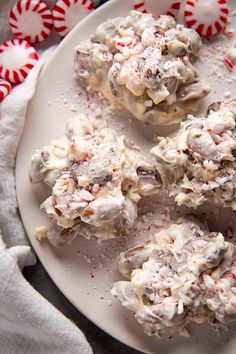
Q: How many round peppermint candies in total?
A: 6